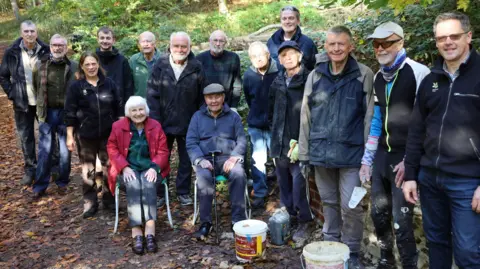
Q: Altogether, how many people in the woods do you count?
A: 15